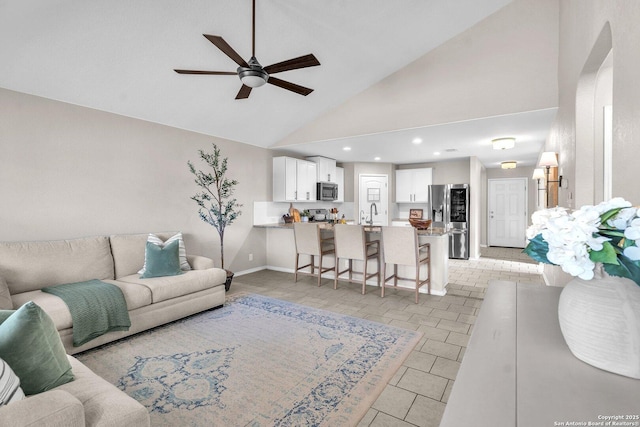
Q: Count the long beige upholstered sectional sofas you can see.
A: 1